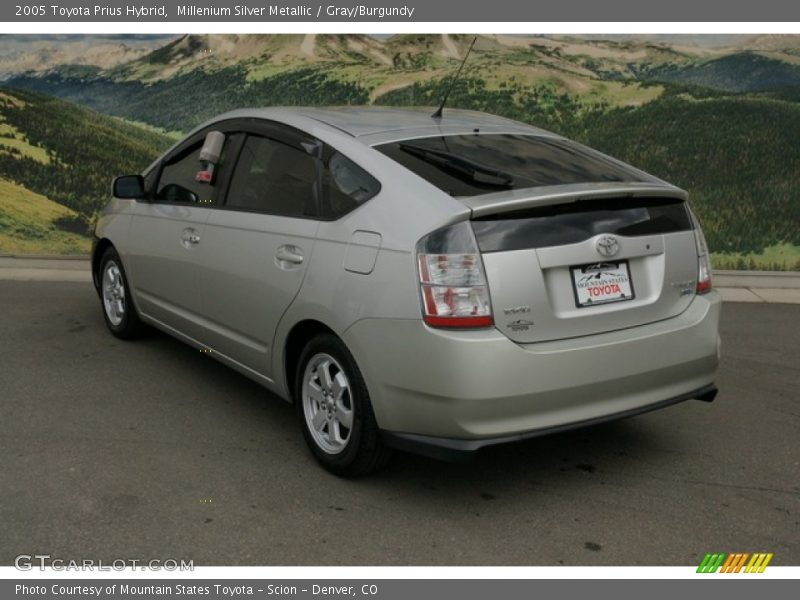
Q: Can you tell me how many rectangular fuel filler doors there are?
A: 1